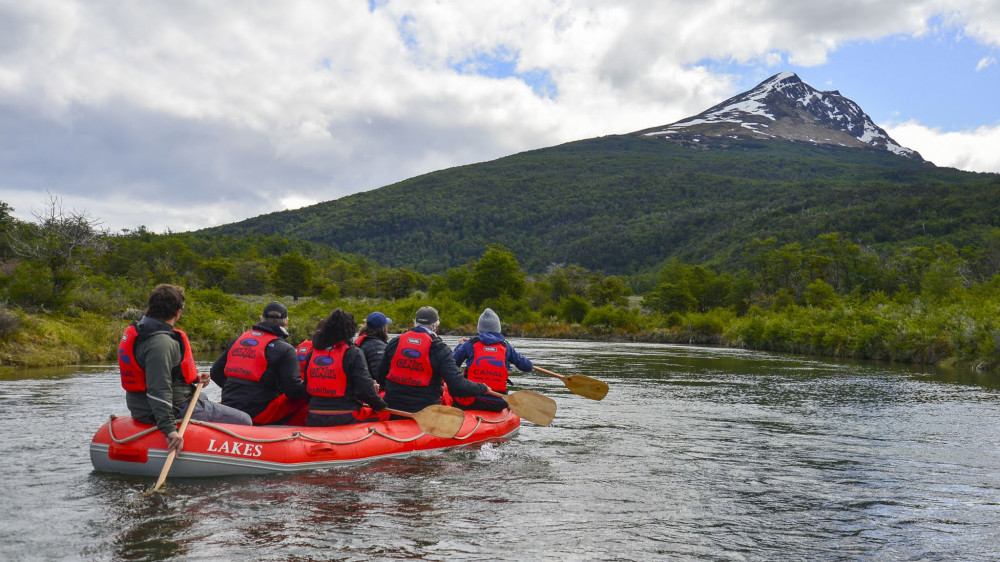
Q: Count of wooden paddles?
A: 4